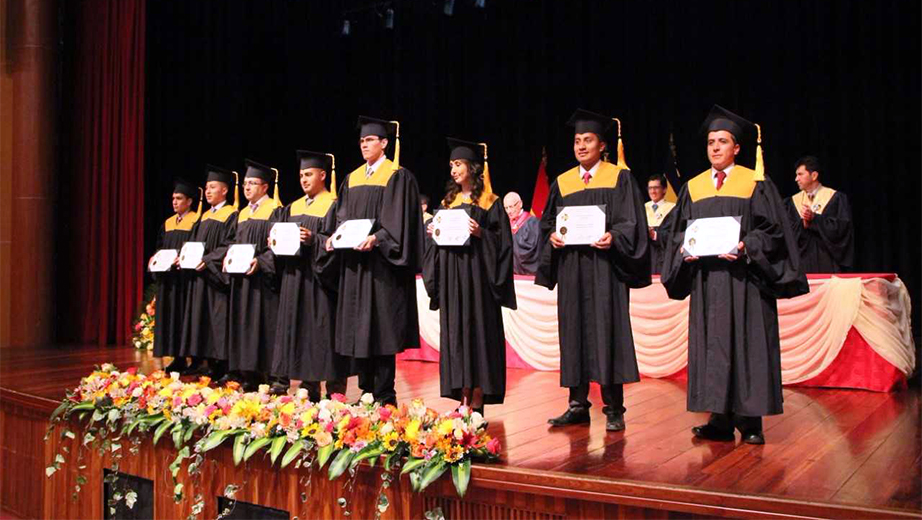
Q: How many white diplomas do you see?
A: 8